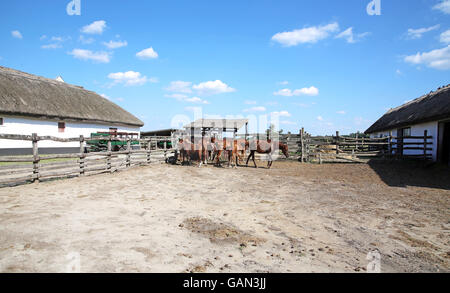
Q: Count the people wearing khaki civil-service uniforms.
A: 0